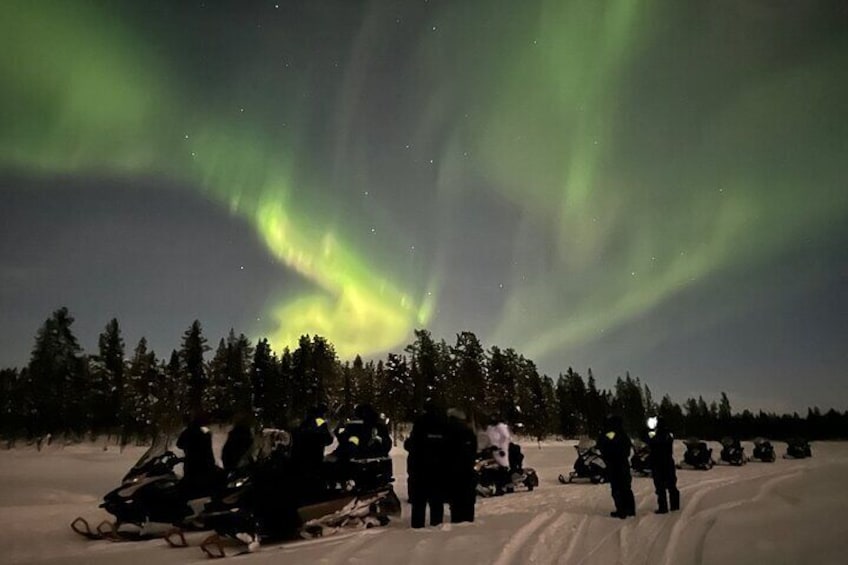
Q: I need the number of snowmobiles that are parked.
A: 9